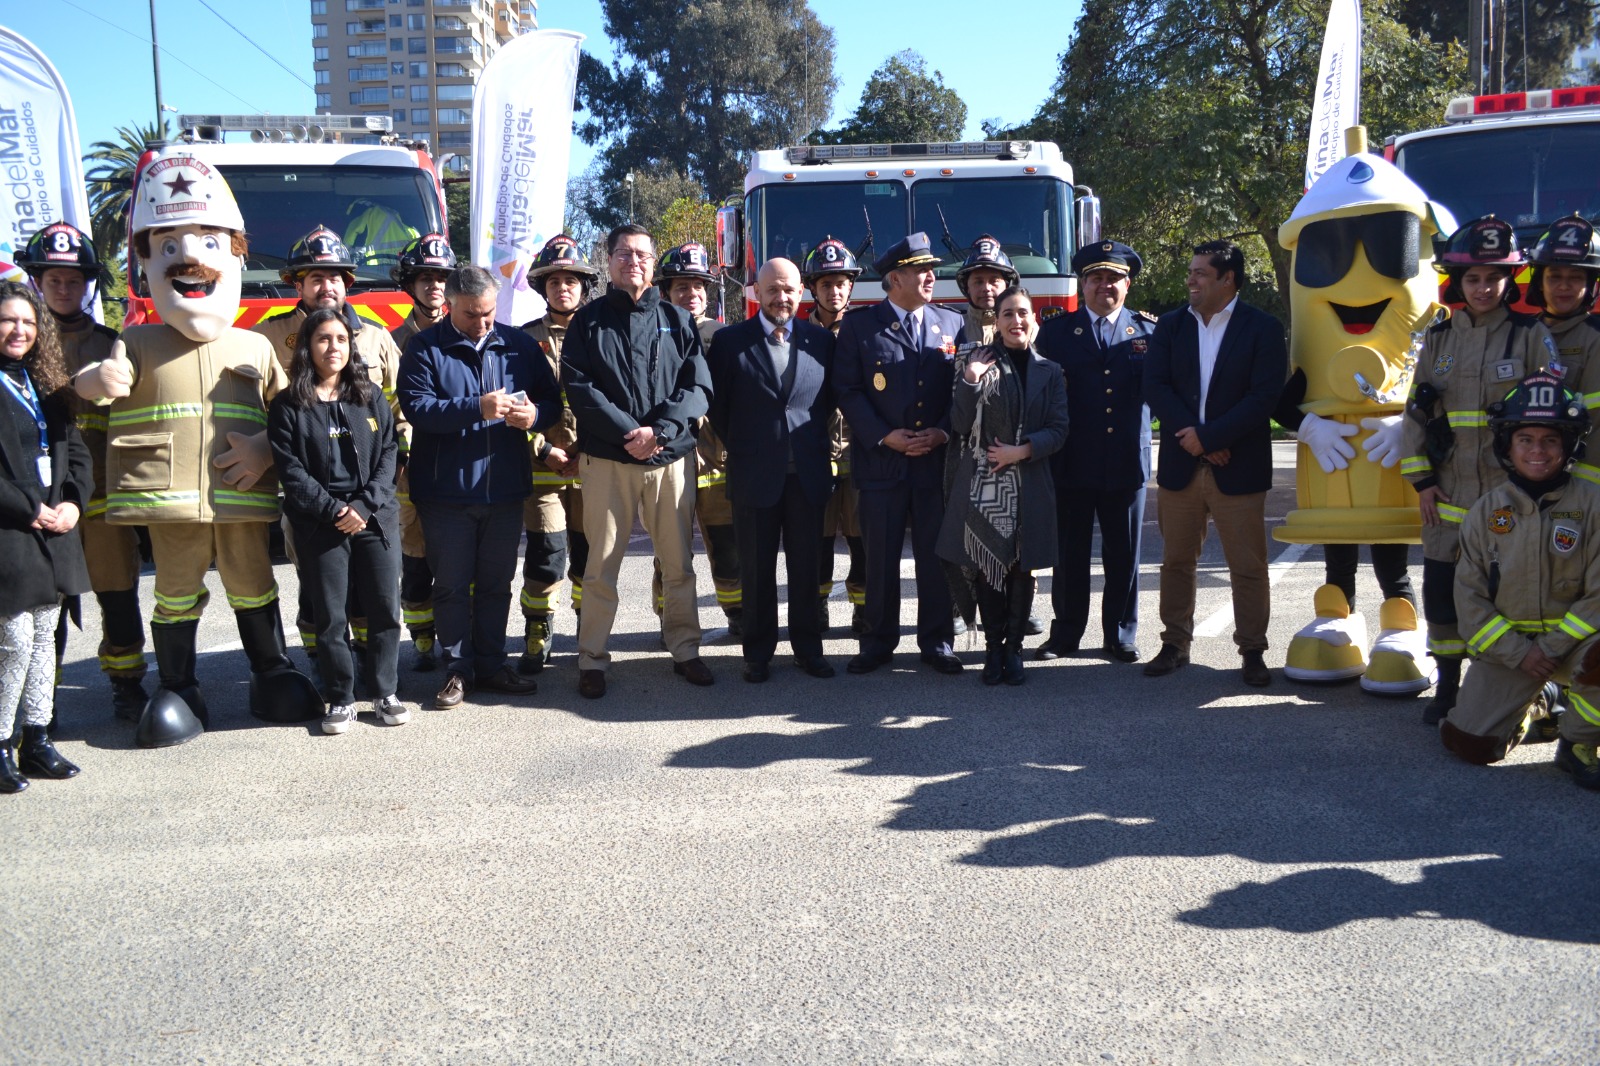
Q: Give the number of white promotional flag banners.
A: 3